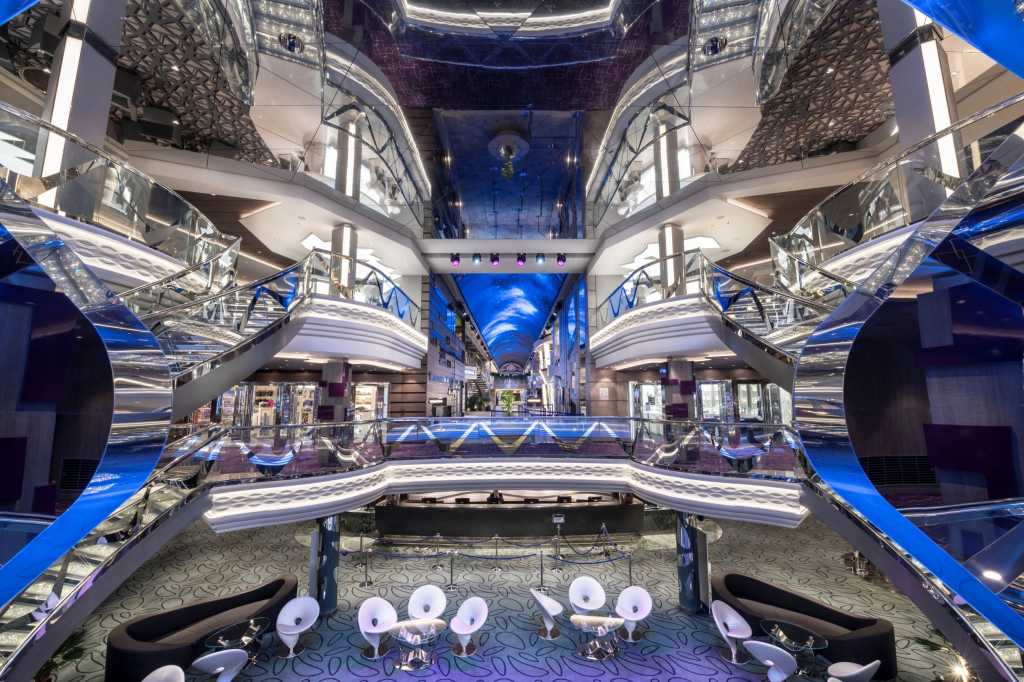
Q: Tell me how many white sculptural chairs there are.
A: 12